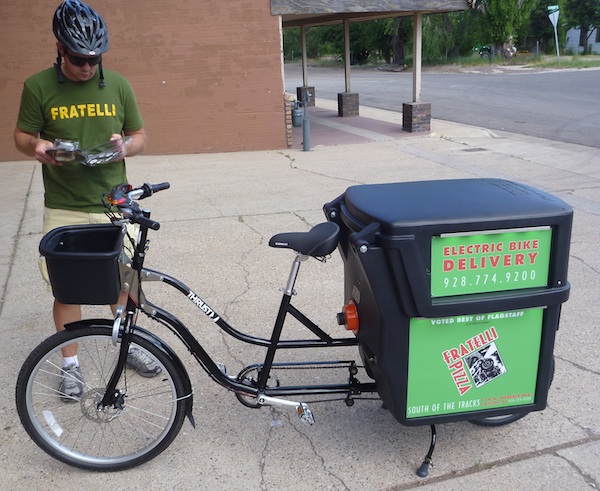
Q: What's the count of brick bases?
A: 3